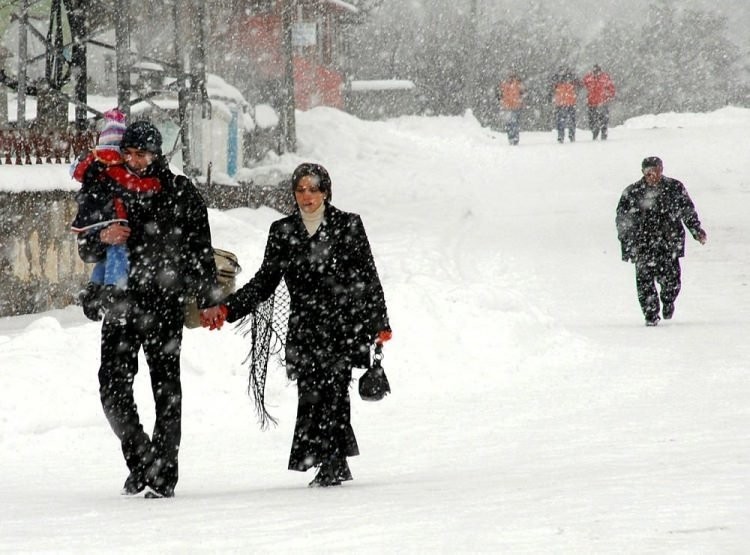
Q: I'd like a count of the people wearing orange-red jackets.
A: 3